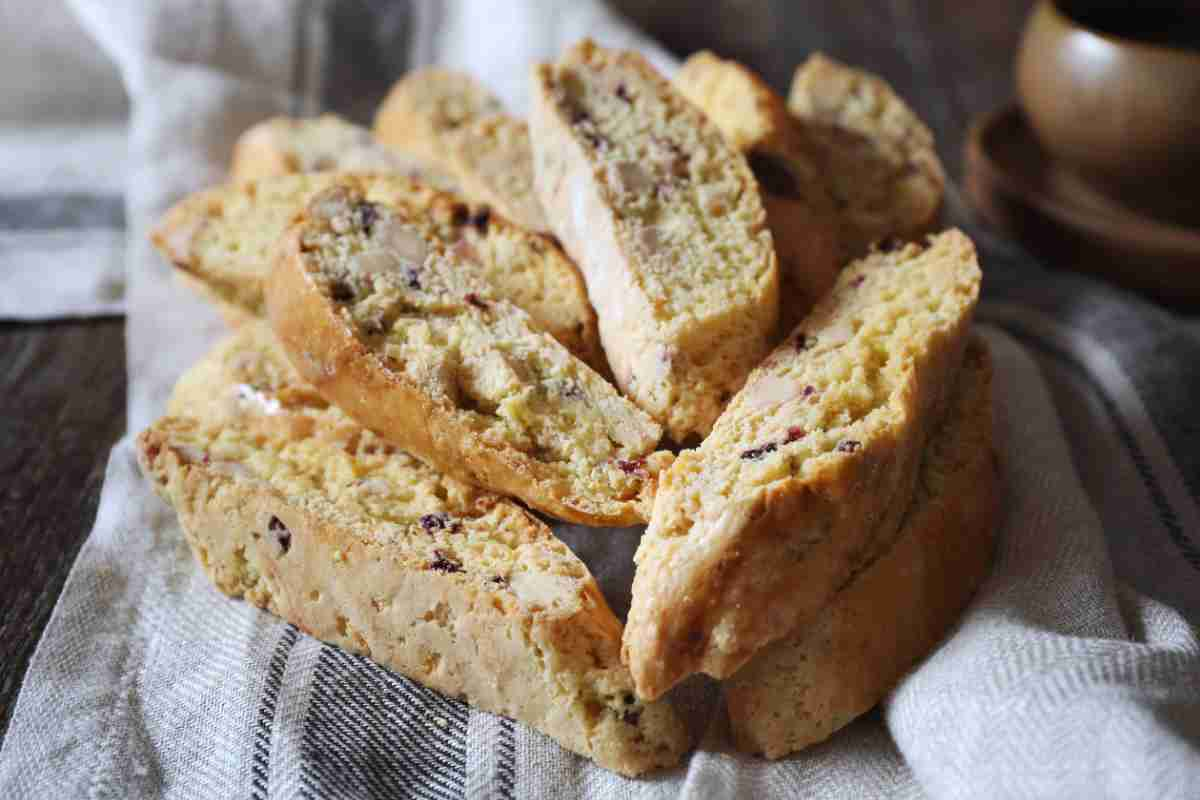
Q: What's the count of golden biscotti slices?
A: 11